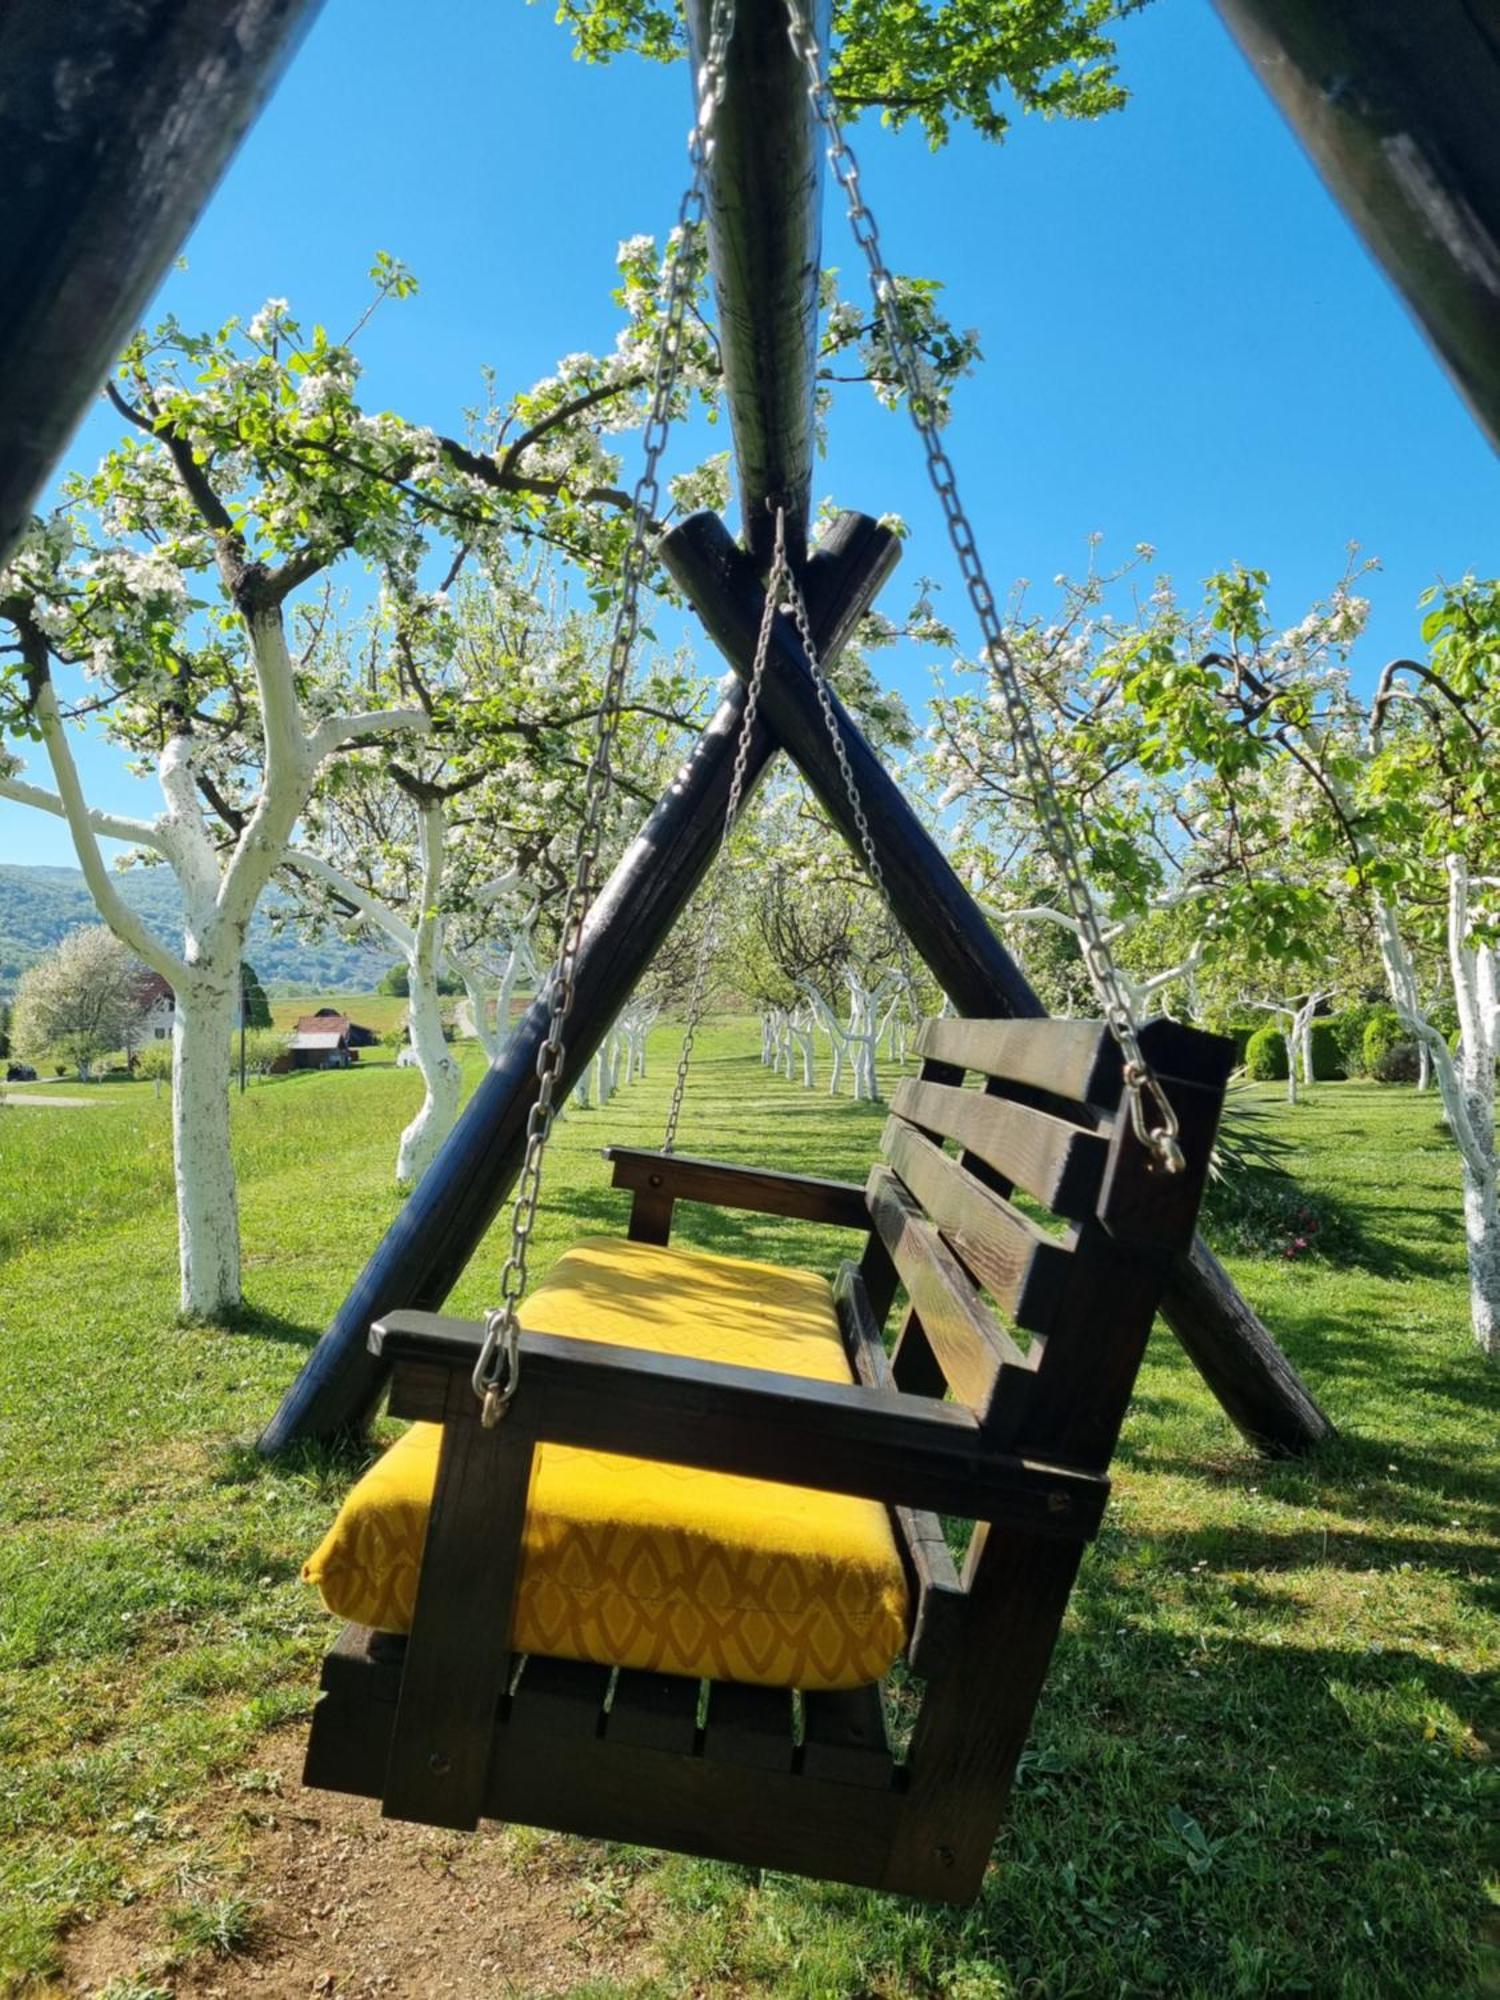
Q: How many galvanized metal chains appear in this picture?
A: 4